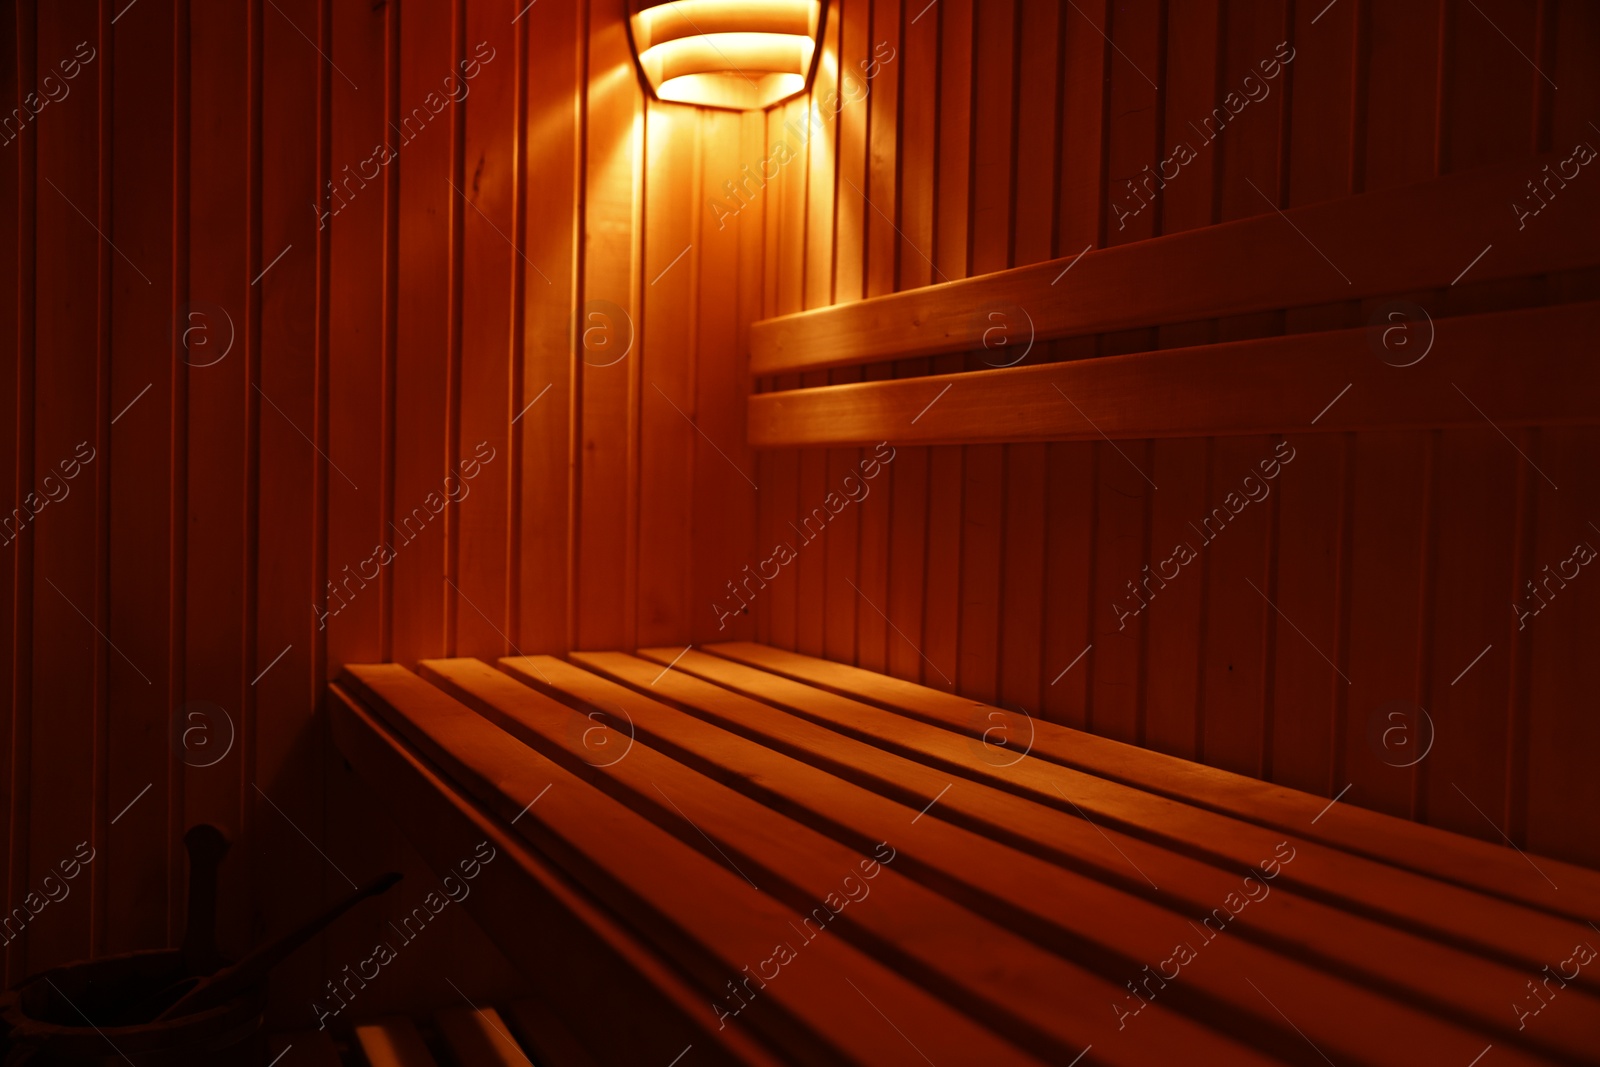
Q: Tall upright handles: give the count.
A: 1